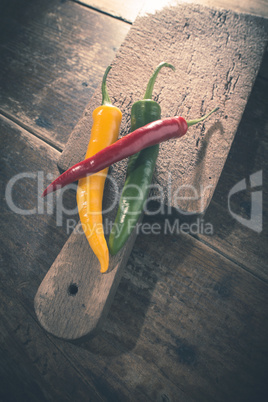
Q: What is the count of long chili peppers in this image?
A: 3